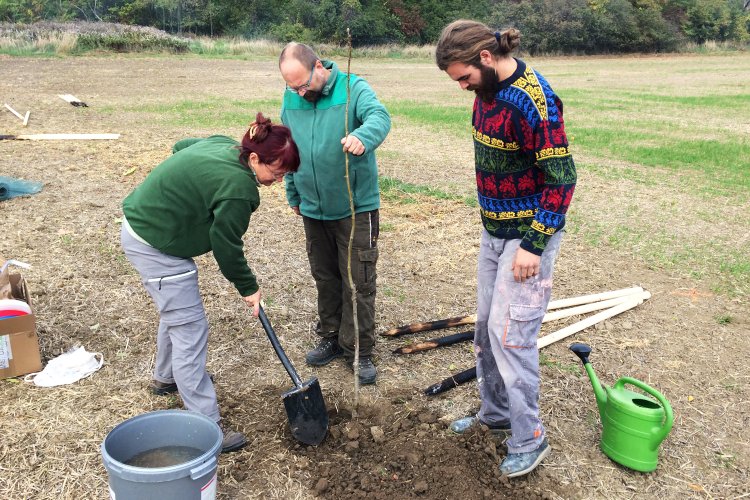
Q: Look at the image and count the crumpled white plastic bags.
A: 1